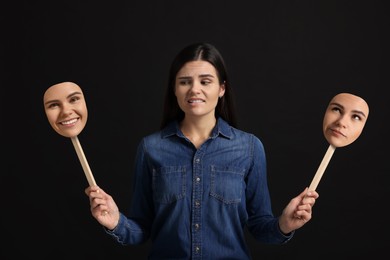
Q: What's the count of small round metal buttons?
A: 5